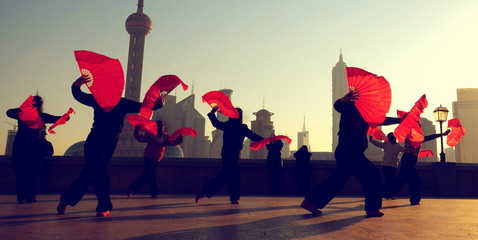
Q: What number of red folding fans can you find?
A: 14